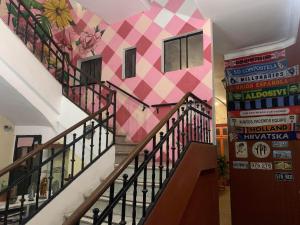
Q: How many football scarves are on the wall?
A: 10